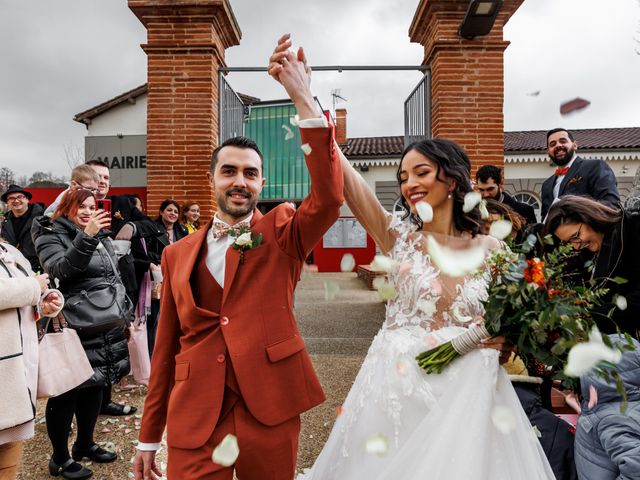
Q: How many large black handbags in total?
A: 1